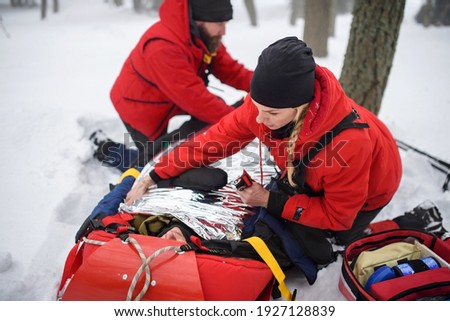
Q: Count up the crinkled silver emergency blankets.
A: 1